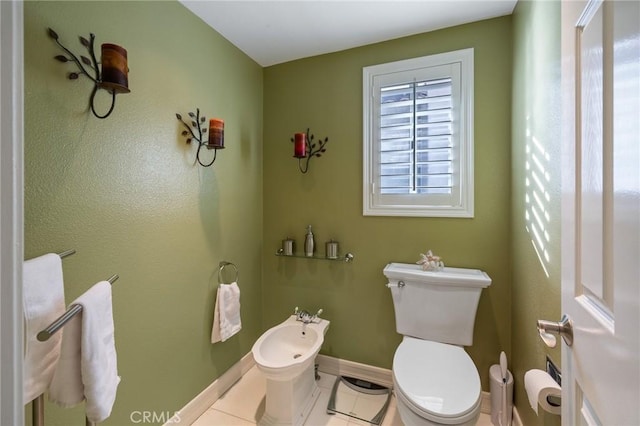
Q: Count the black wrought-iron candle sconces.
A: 3